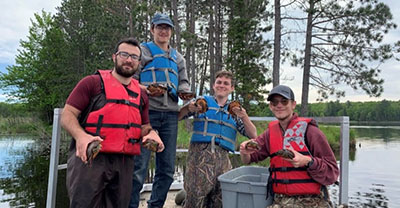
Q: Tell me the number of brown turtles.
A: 8